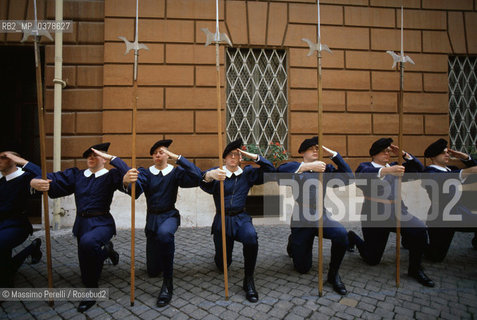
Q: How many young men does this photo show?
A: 7